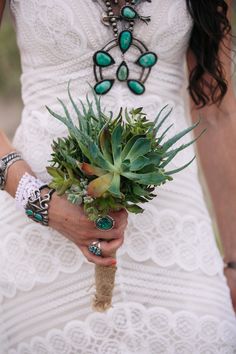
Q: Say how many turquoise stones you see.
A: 11